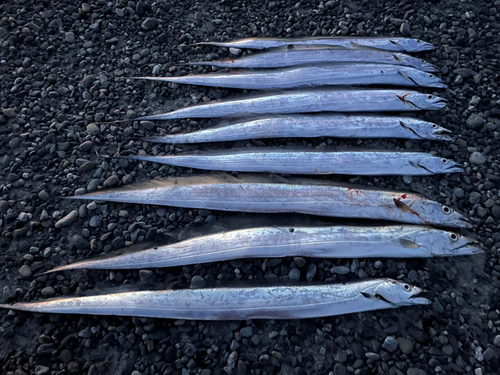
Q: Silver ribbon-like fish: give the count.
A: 9